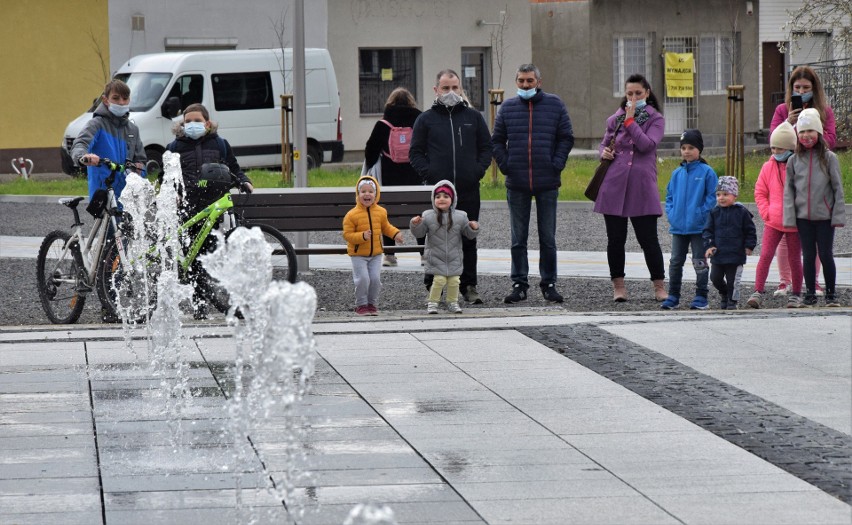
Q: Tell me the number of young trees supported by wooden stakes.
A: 3